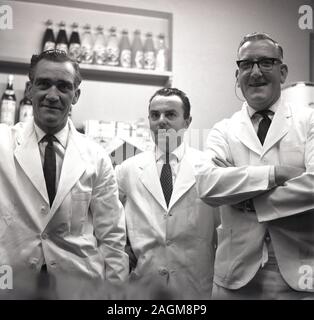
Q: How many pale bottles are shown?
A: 7